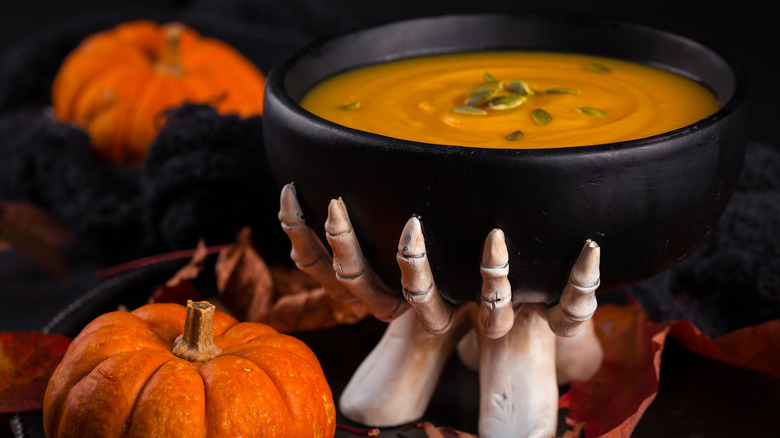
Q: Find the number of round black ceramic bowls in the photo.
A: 1